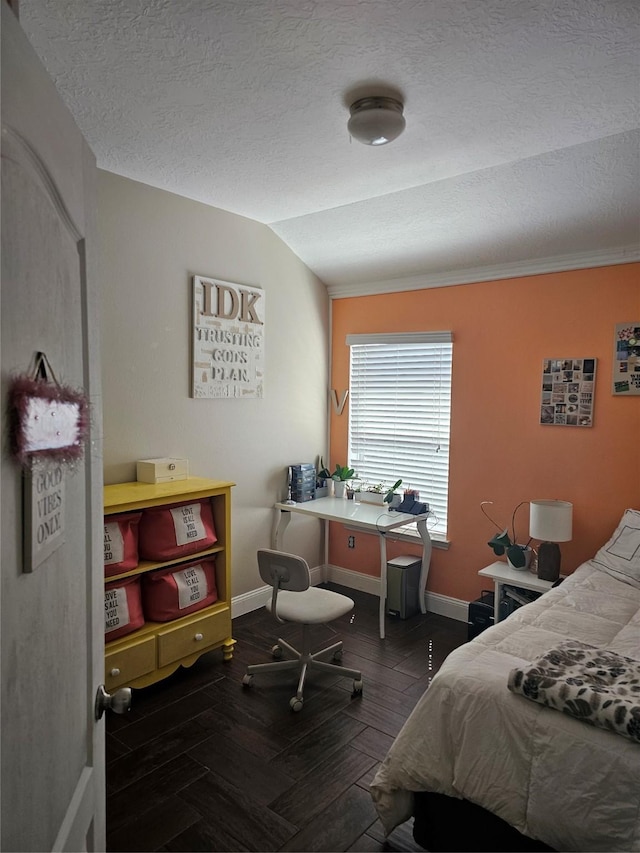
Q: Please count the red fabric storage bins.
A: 4